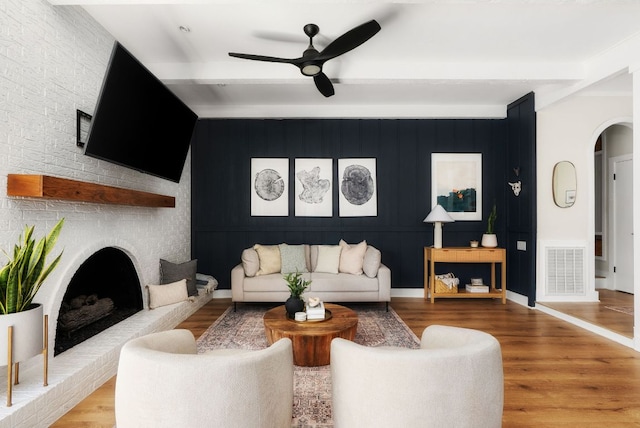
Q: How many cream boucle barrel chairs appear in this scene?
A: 2